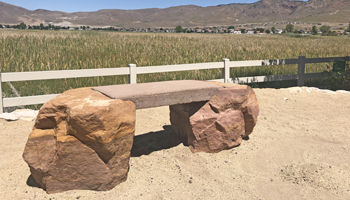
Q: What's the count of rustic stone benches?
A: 1